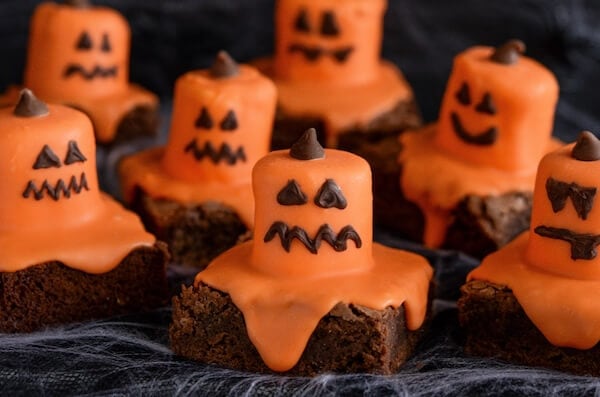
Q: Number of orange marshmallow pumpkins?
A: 7